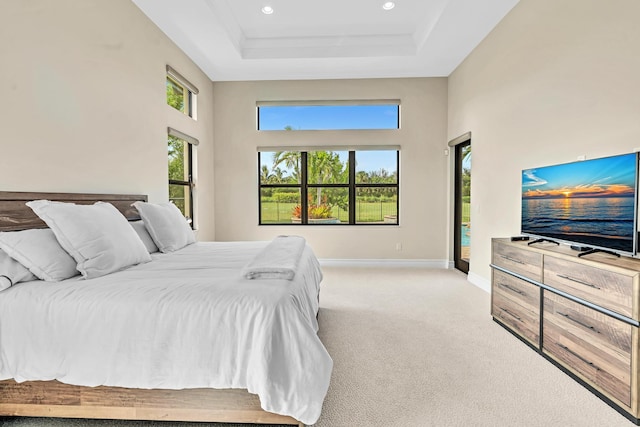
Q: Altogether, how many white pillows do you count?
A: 5